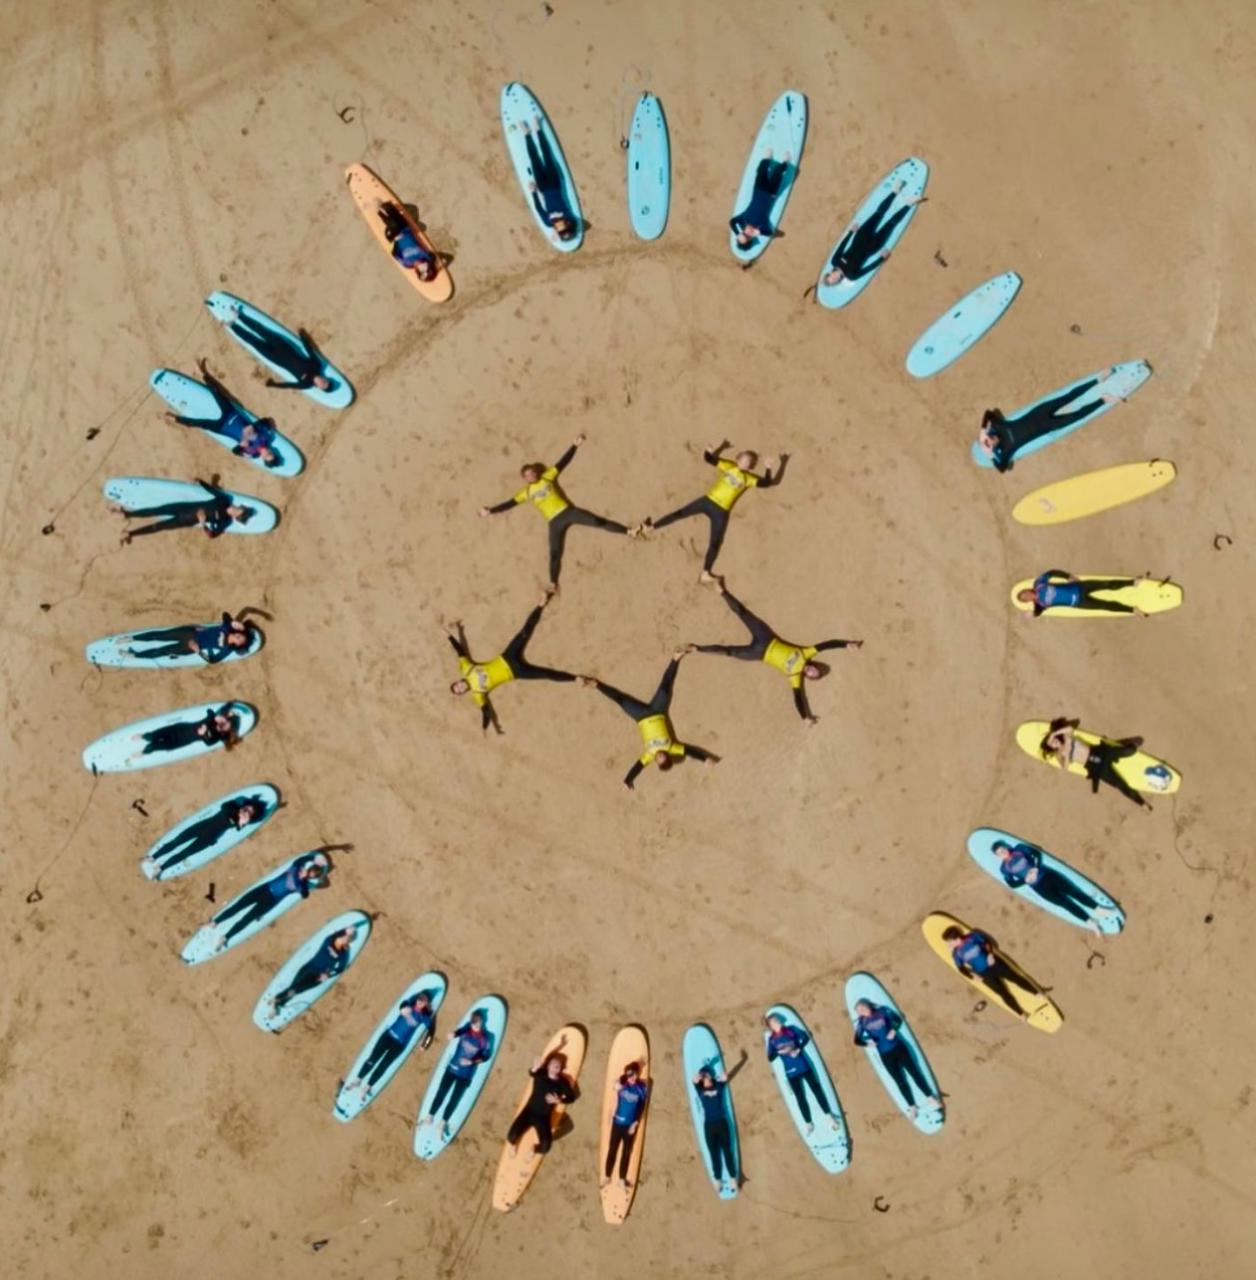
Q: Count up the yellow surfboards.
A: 4